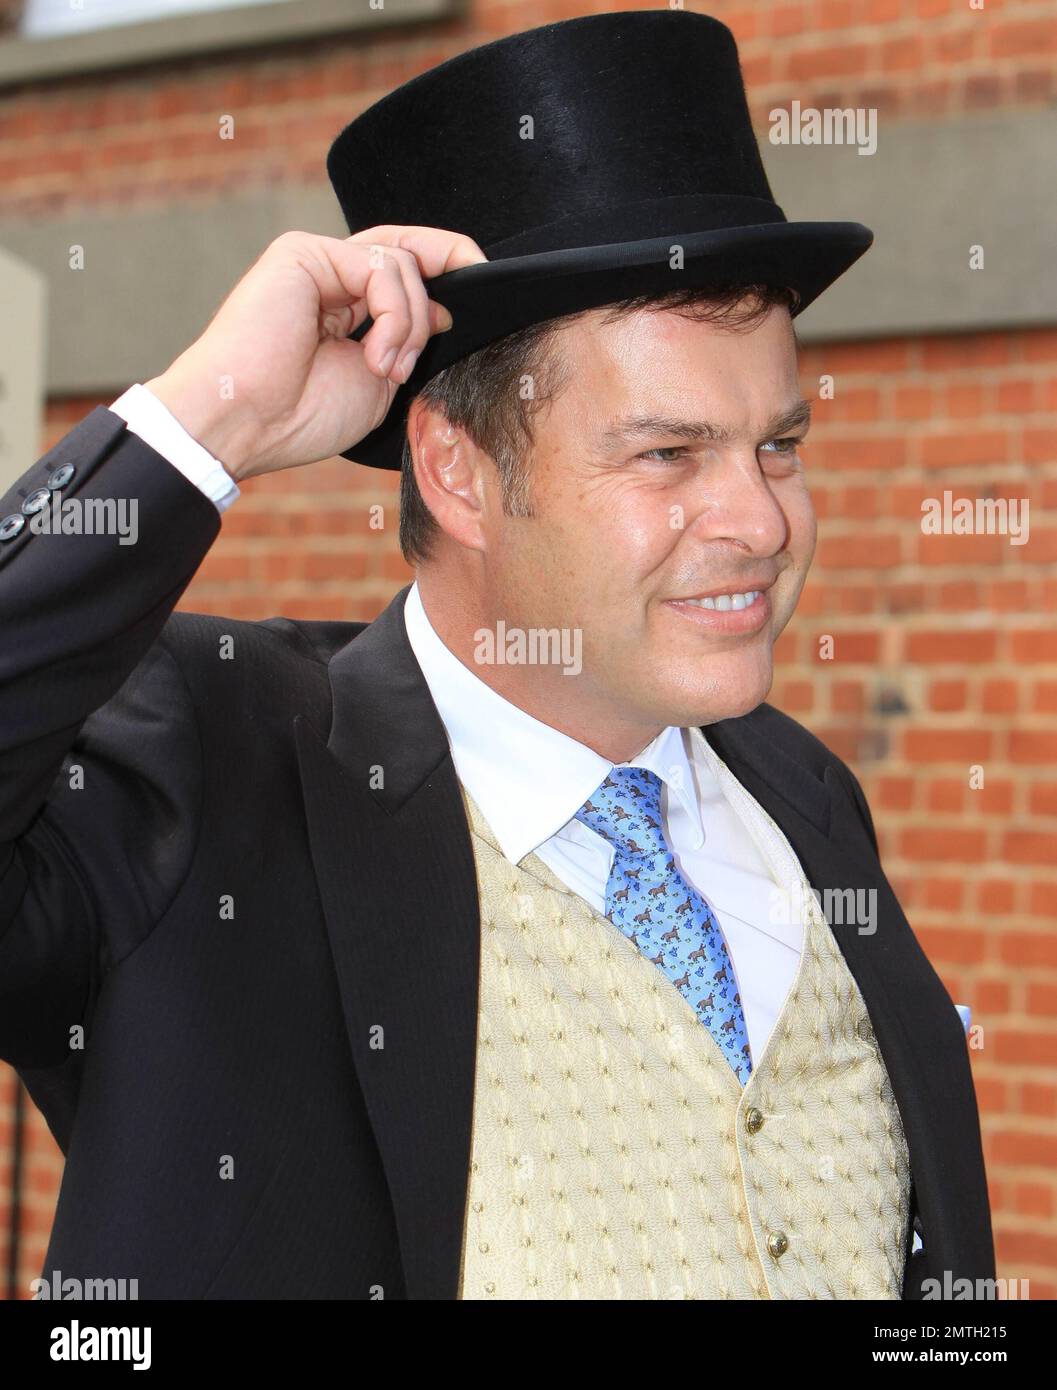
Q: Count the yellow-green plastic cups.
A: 0